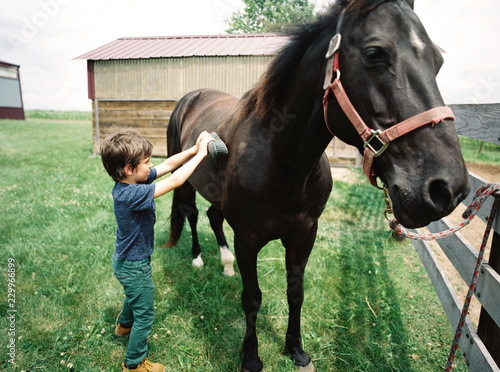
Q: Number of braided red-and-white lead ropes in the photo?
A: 1